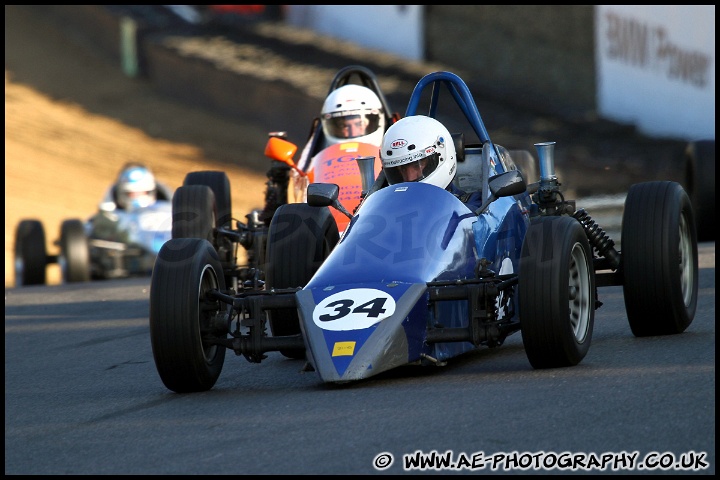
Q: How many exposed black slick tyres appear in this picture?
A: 8